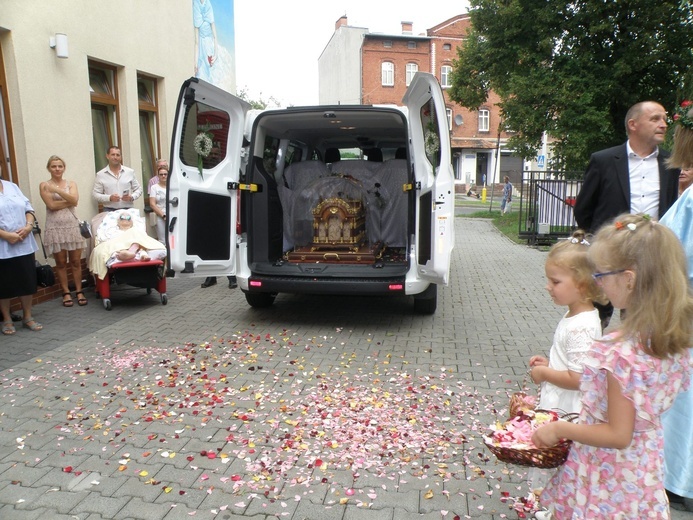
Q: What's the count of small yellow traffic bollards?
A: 1